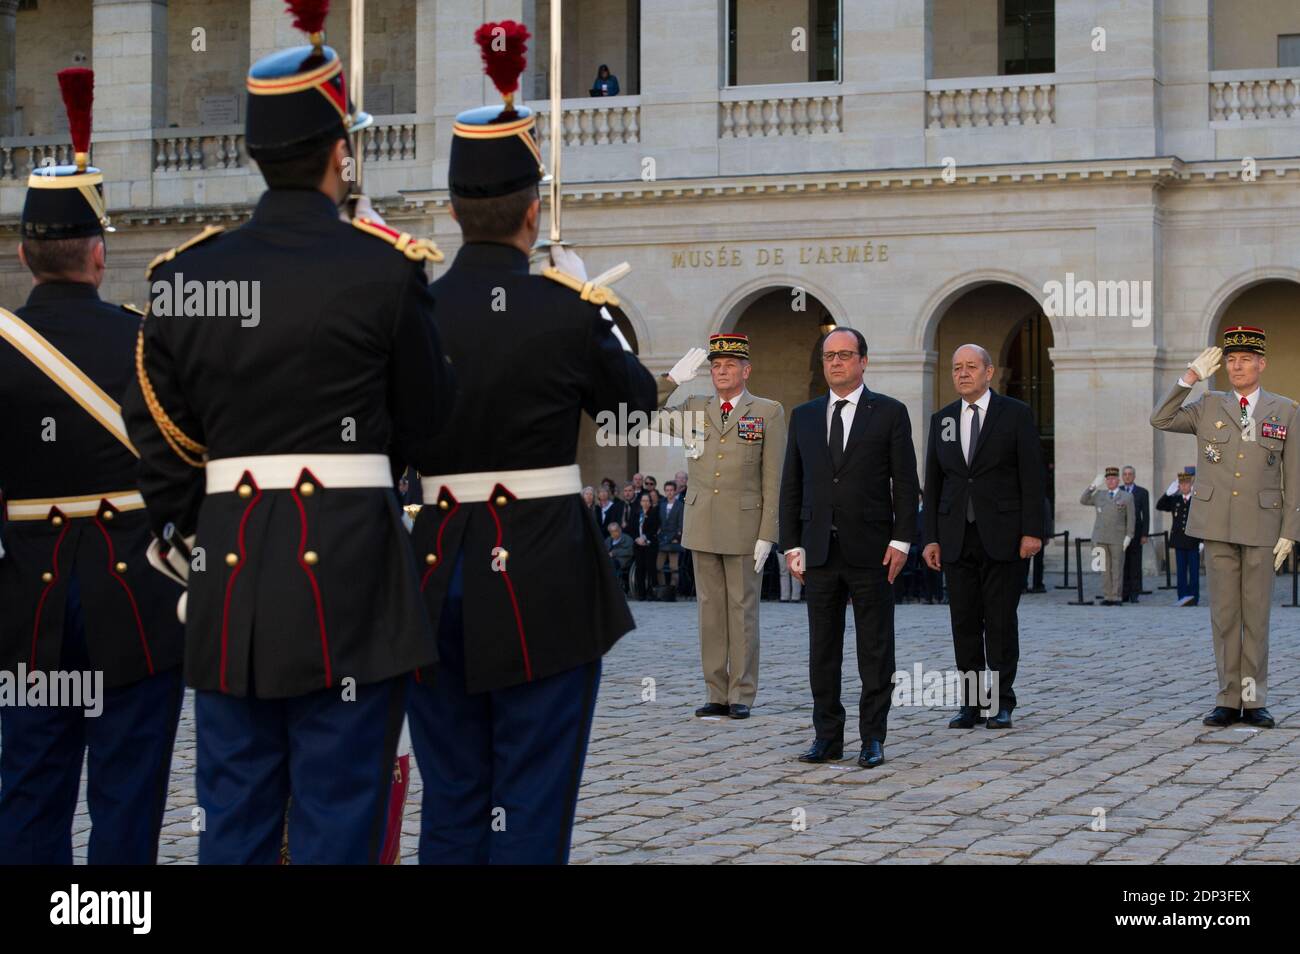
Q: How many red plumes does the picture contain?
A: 3